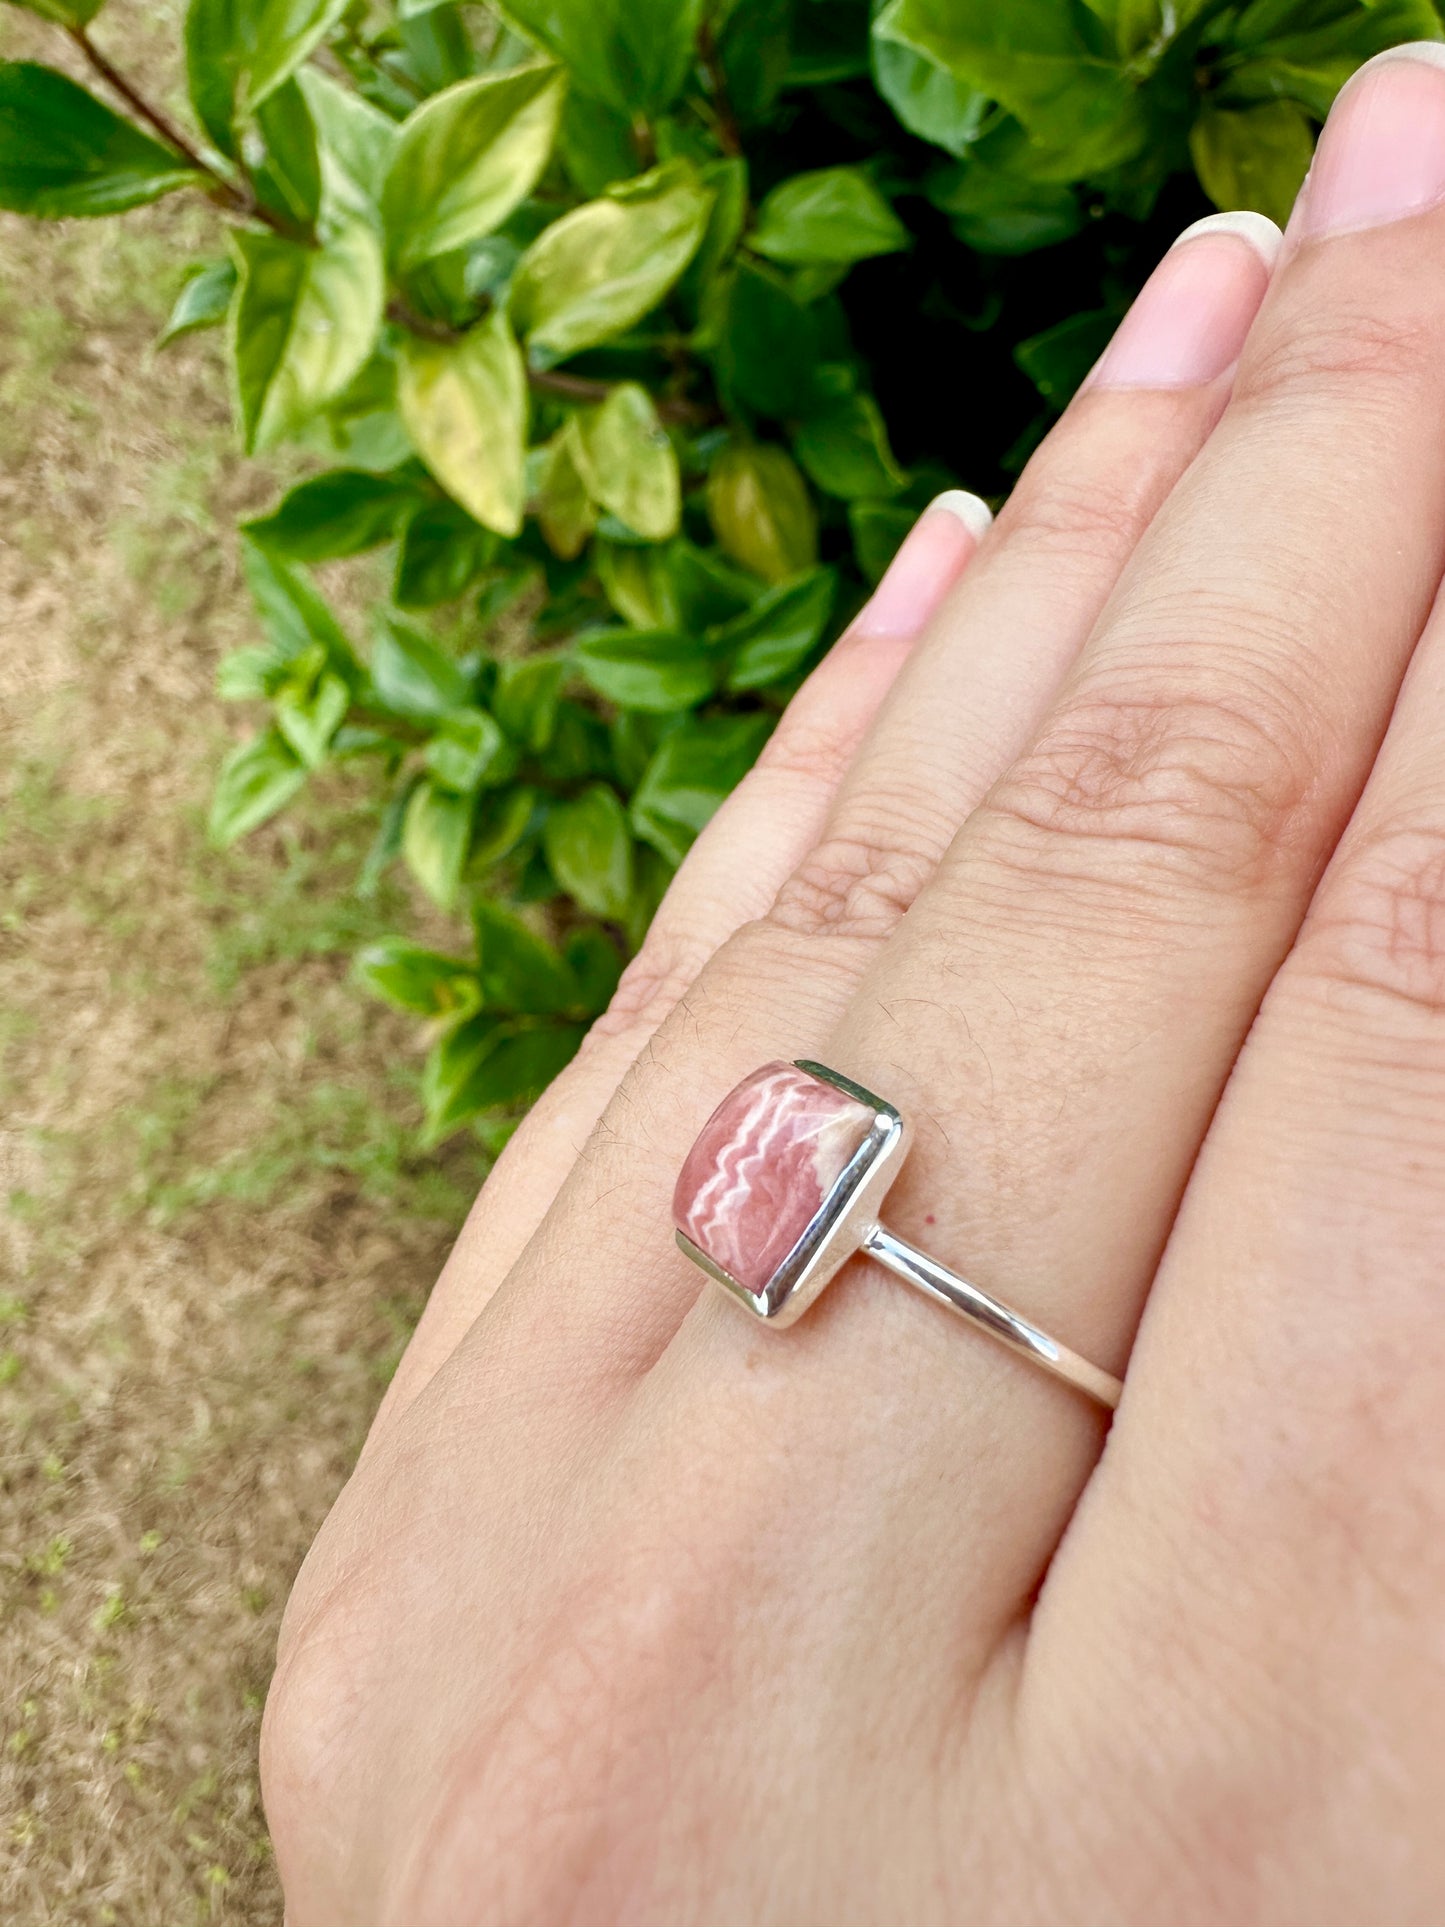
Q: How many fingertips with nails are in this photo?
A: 3